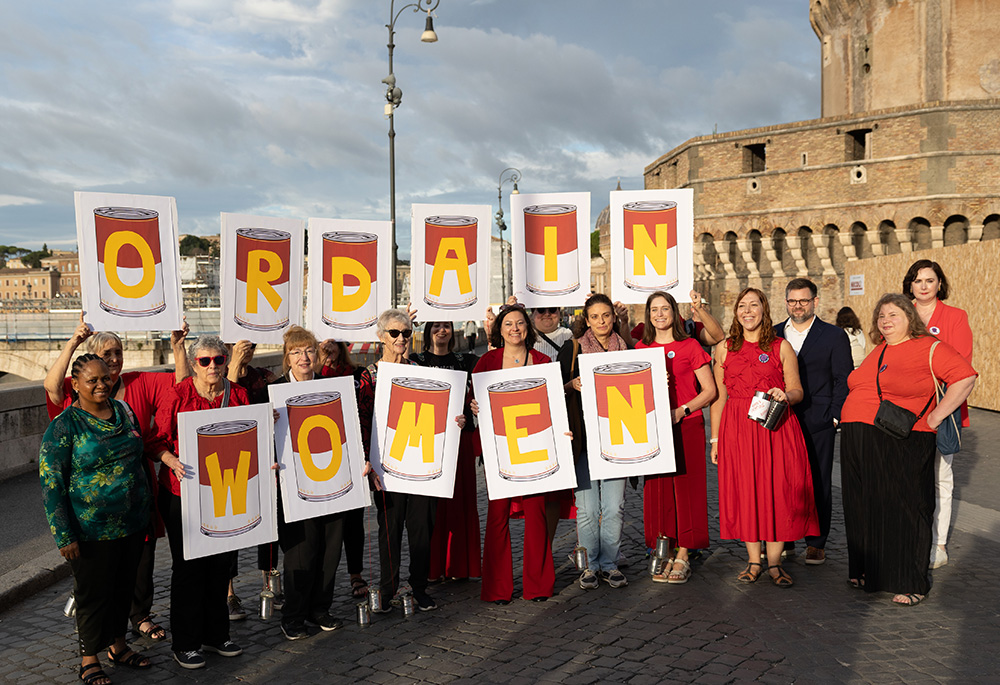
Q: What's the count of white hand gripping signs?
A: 11